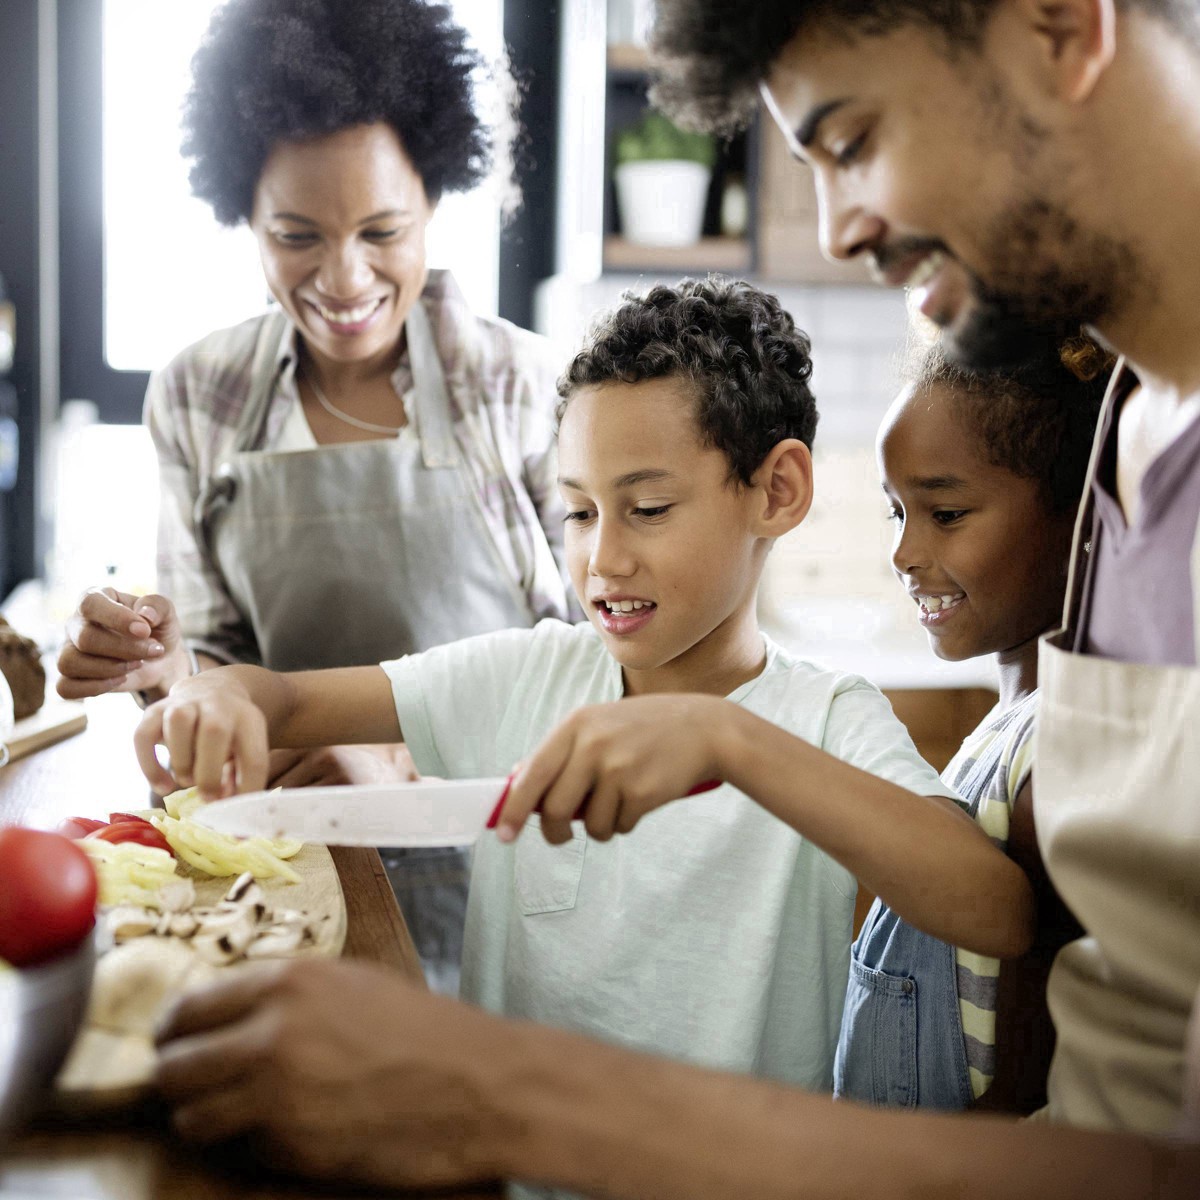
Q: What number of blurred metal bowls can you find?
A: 1